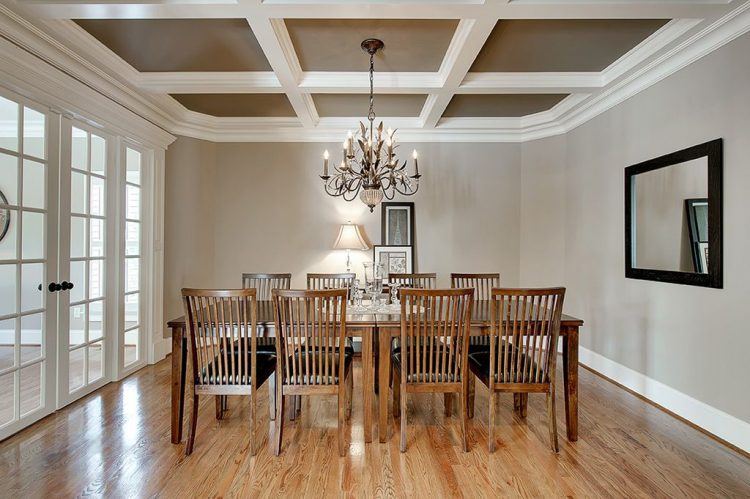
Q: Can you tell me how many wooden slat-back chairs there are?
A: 8